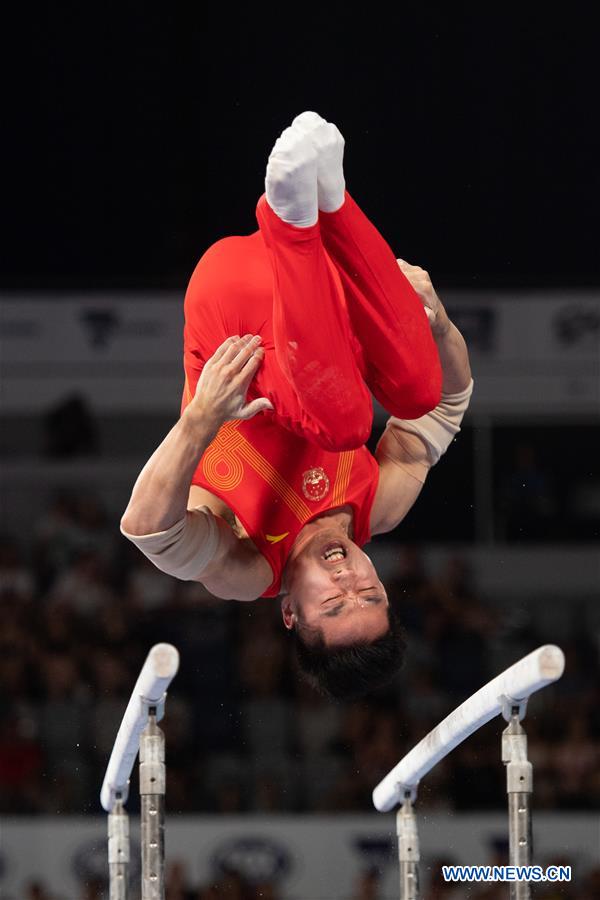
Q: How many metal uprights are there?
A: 4